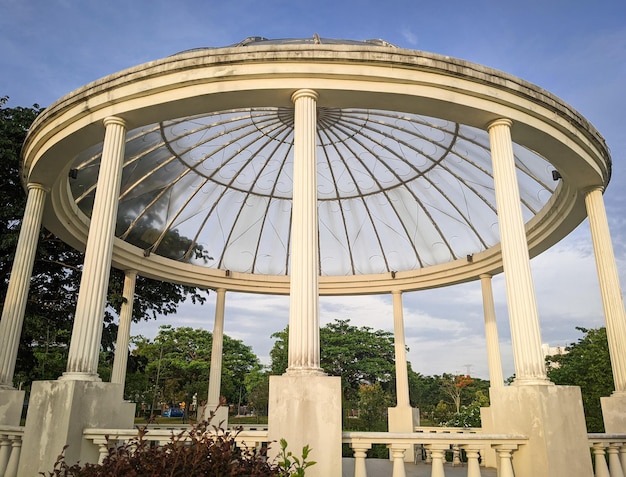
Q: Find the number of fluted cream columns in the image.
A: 9